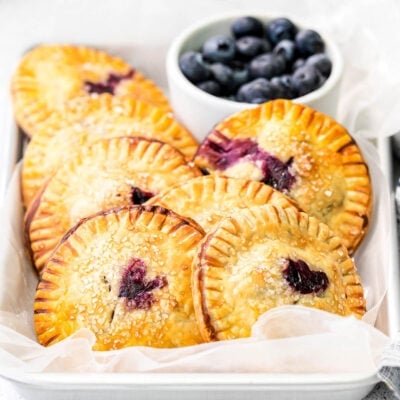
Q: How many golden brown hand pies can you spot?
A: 7